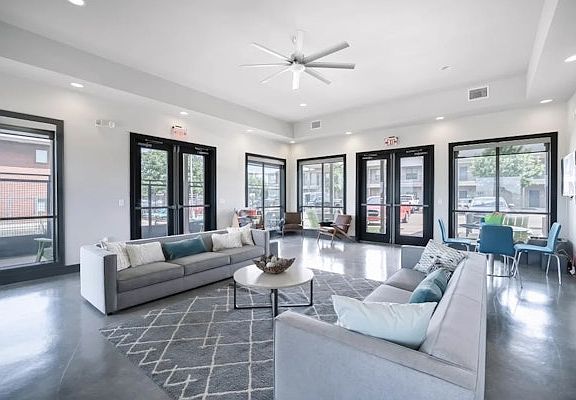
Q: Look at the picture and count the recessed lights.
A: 10